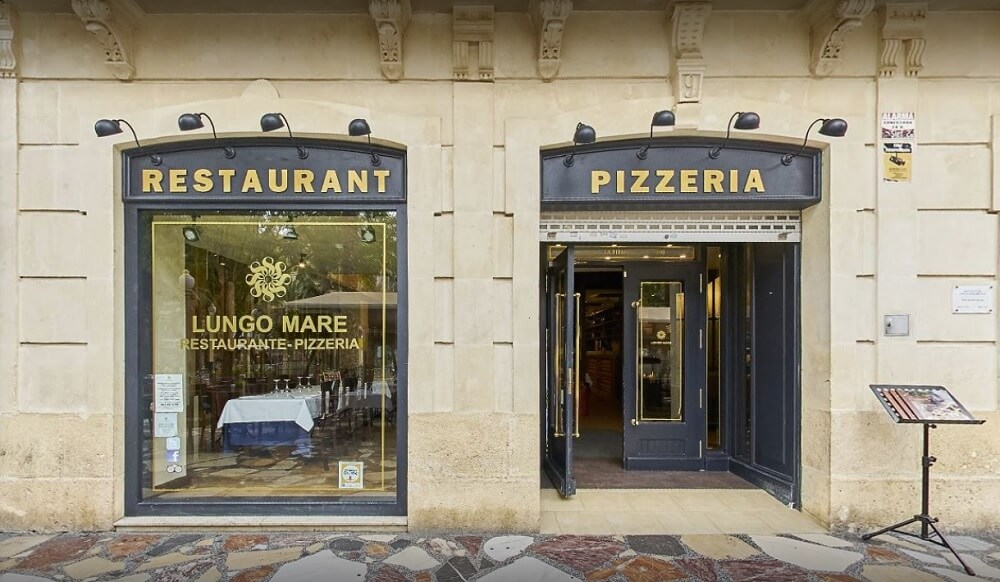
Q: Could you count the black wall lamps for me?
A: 8